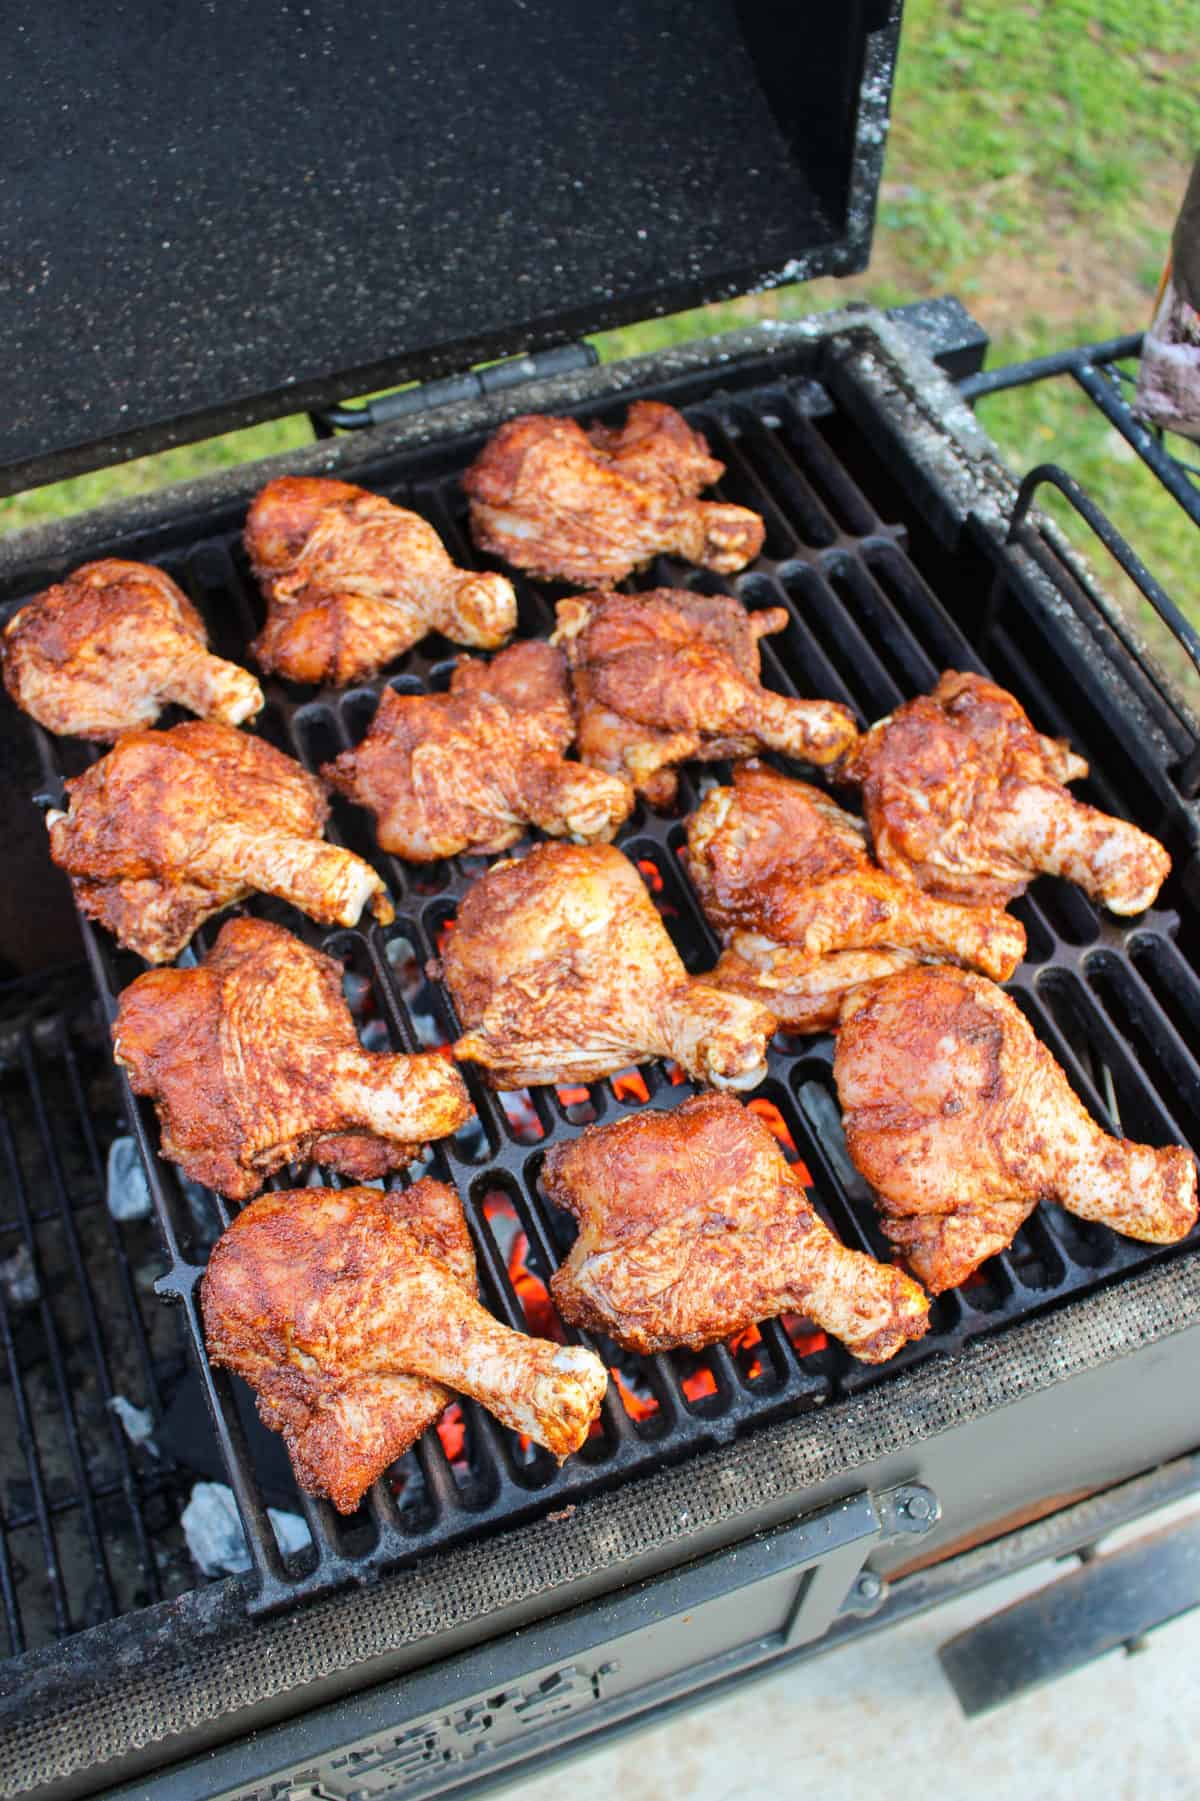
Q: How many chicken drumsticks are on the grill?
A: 13